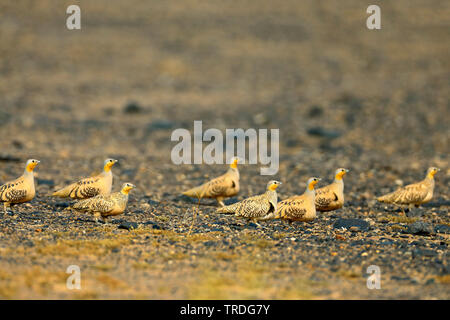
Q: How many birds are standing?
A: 8